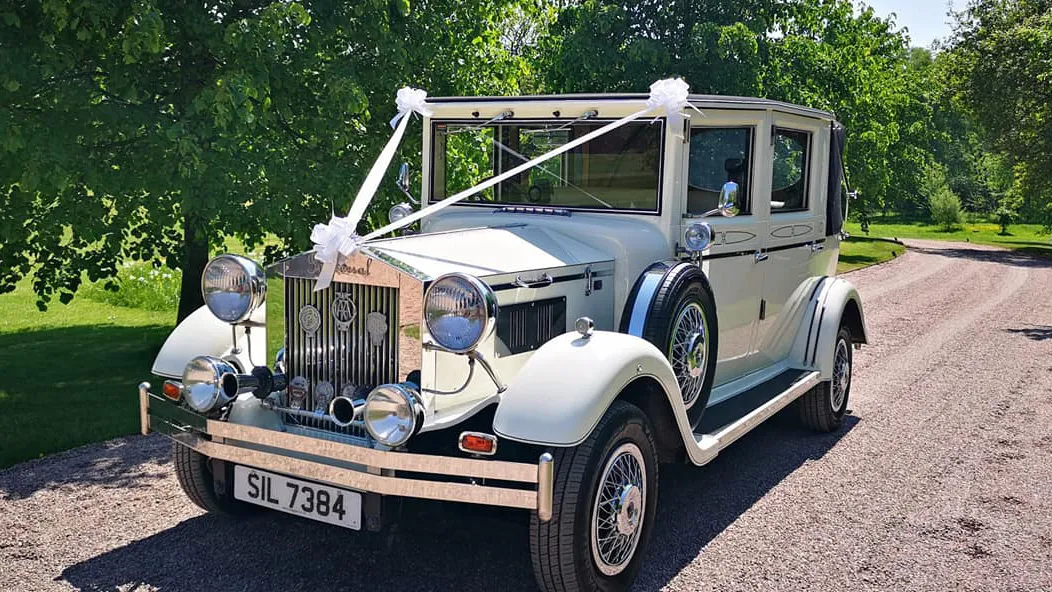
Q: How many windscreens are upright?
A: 1